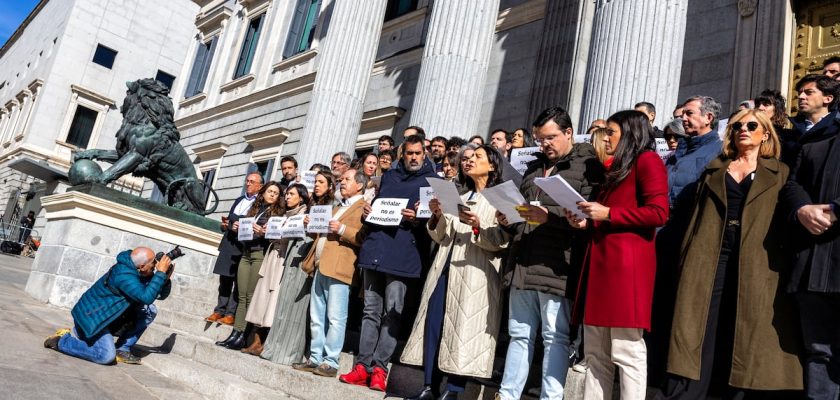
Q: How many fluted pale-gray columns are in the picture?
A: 3